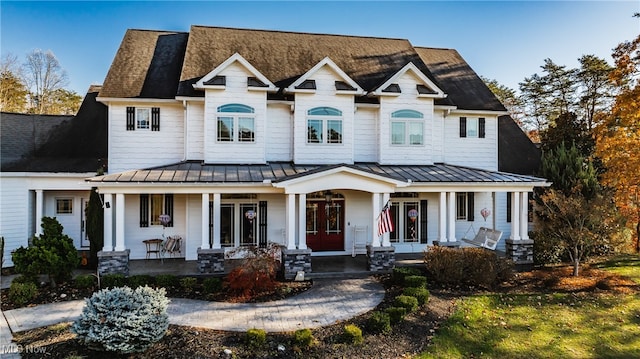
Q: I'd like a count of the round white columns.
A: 13